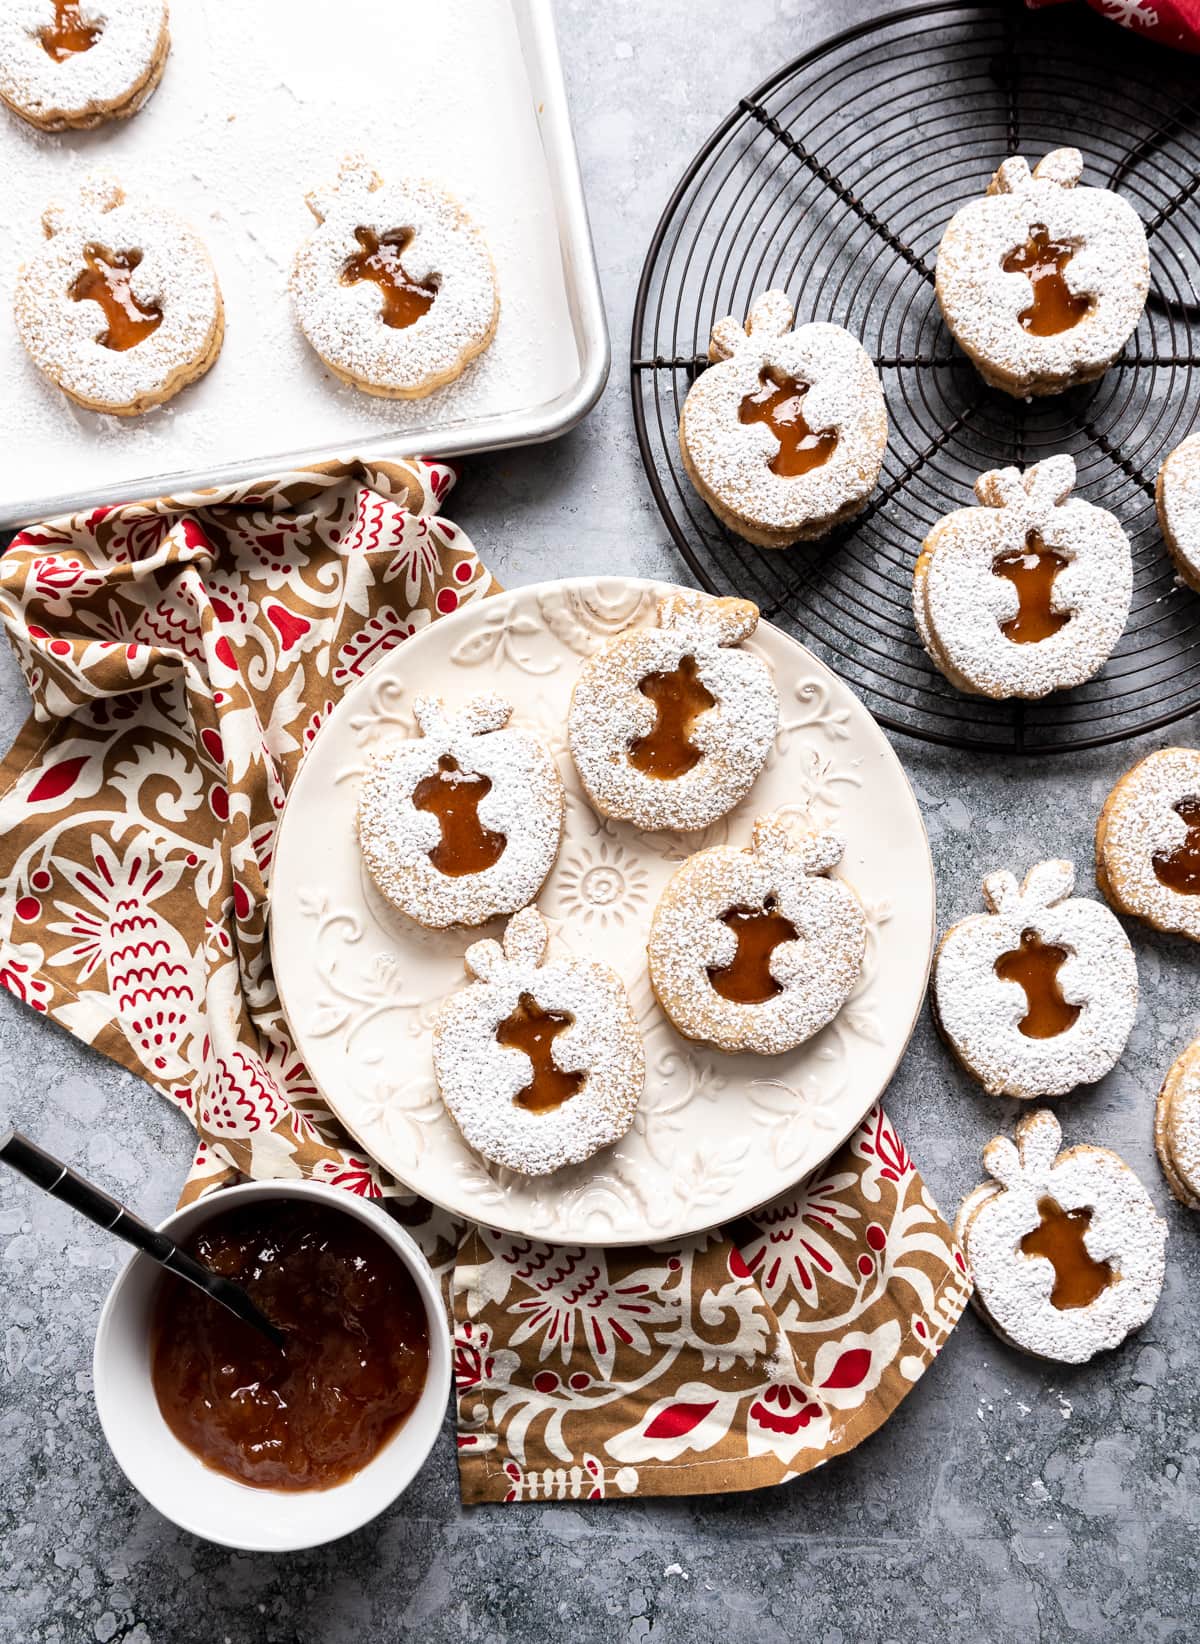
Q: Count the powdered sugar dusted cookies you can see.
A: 15